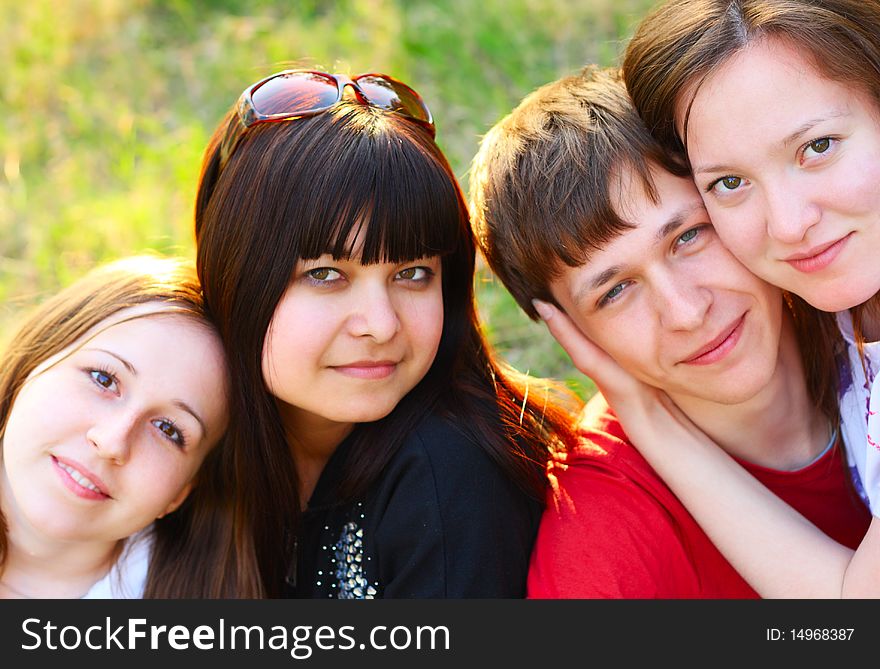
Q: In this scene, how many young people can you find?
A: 4